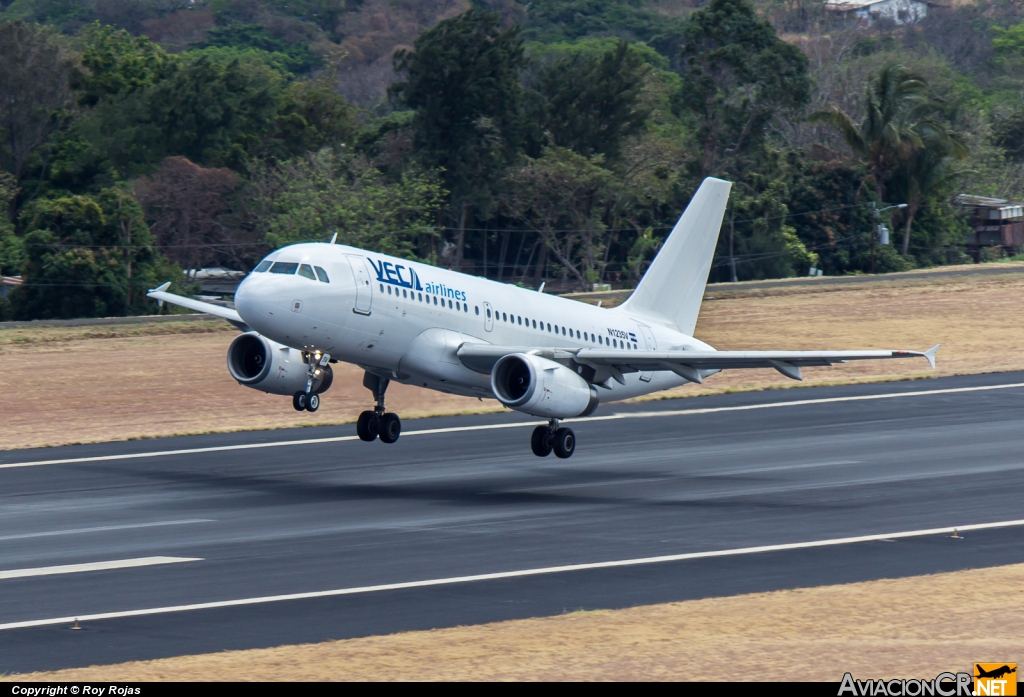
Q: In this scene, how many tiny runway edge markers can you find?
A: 2